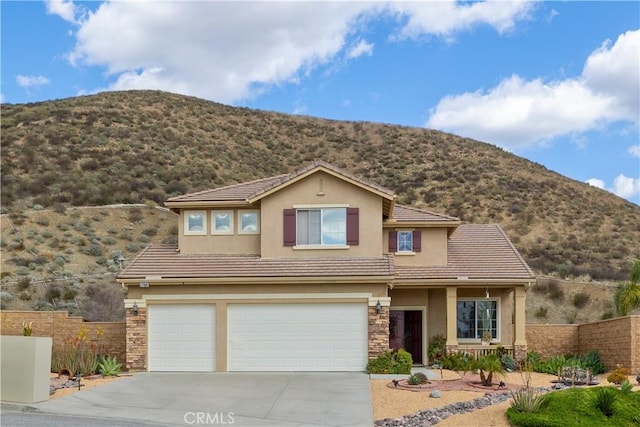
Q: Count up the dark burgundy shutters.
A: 4